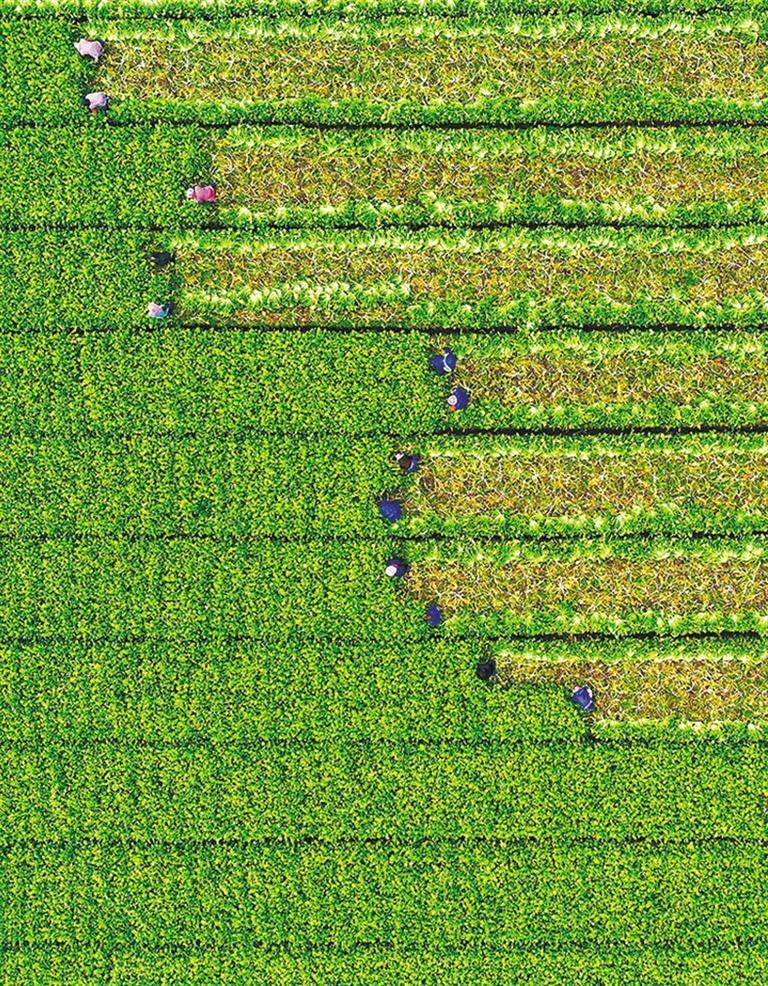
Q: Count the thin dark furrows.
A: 10